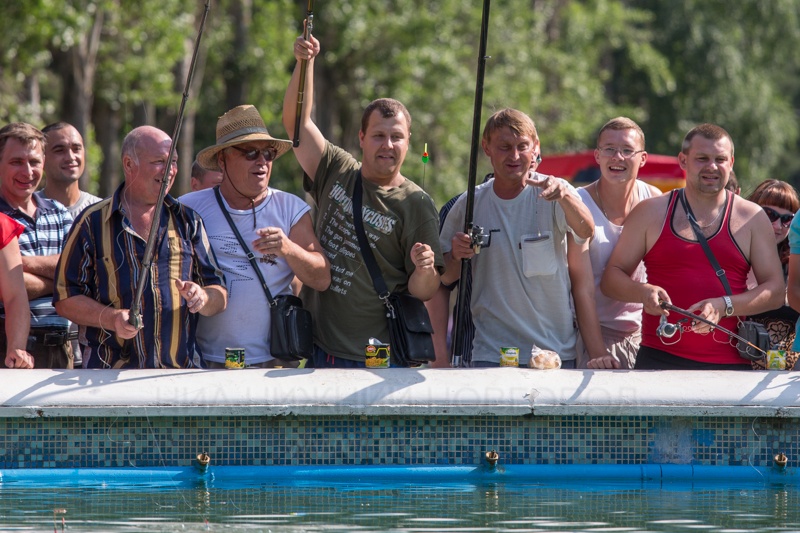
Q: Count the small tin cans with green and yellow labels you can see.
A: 4